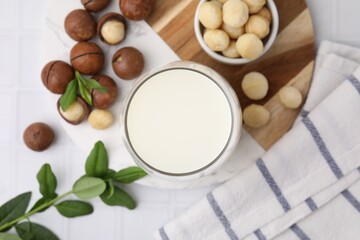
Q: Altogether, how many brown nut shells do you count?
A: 10